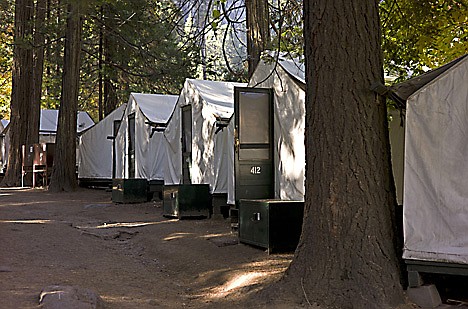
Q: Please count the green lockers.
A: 3